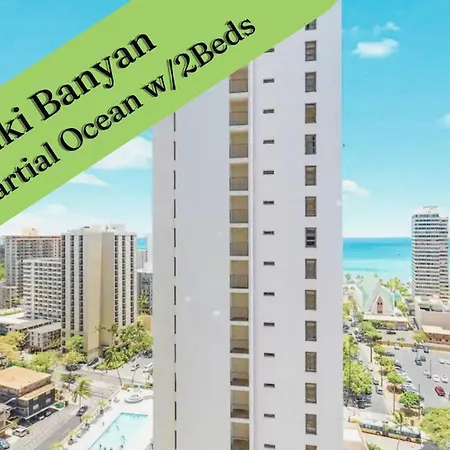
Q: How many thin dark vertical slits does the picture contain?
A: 12